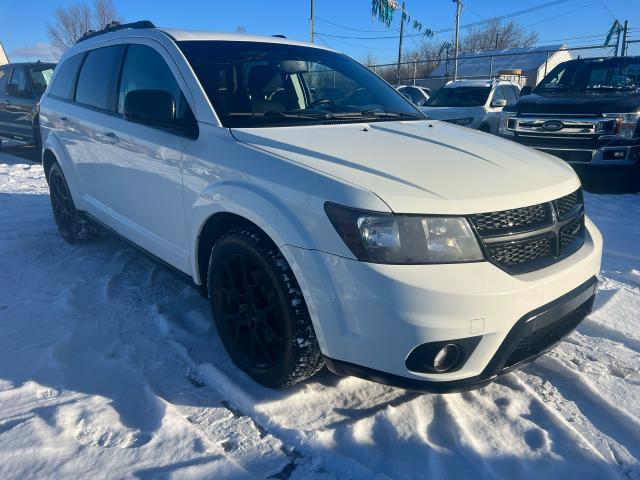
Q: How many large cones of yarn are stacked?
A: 0